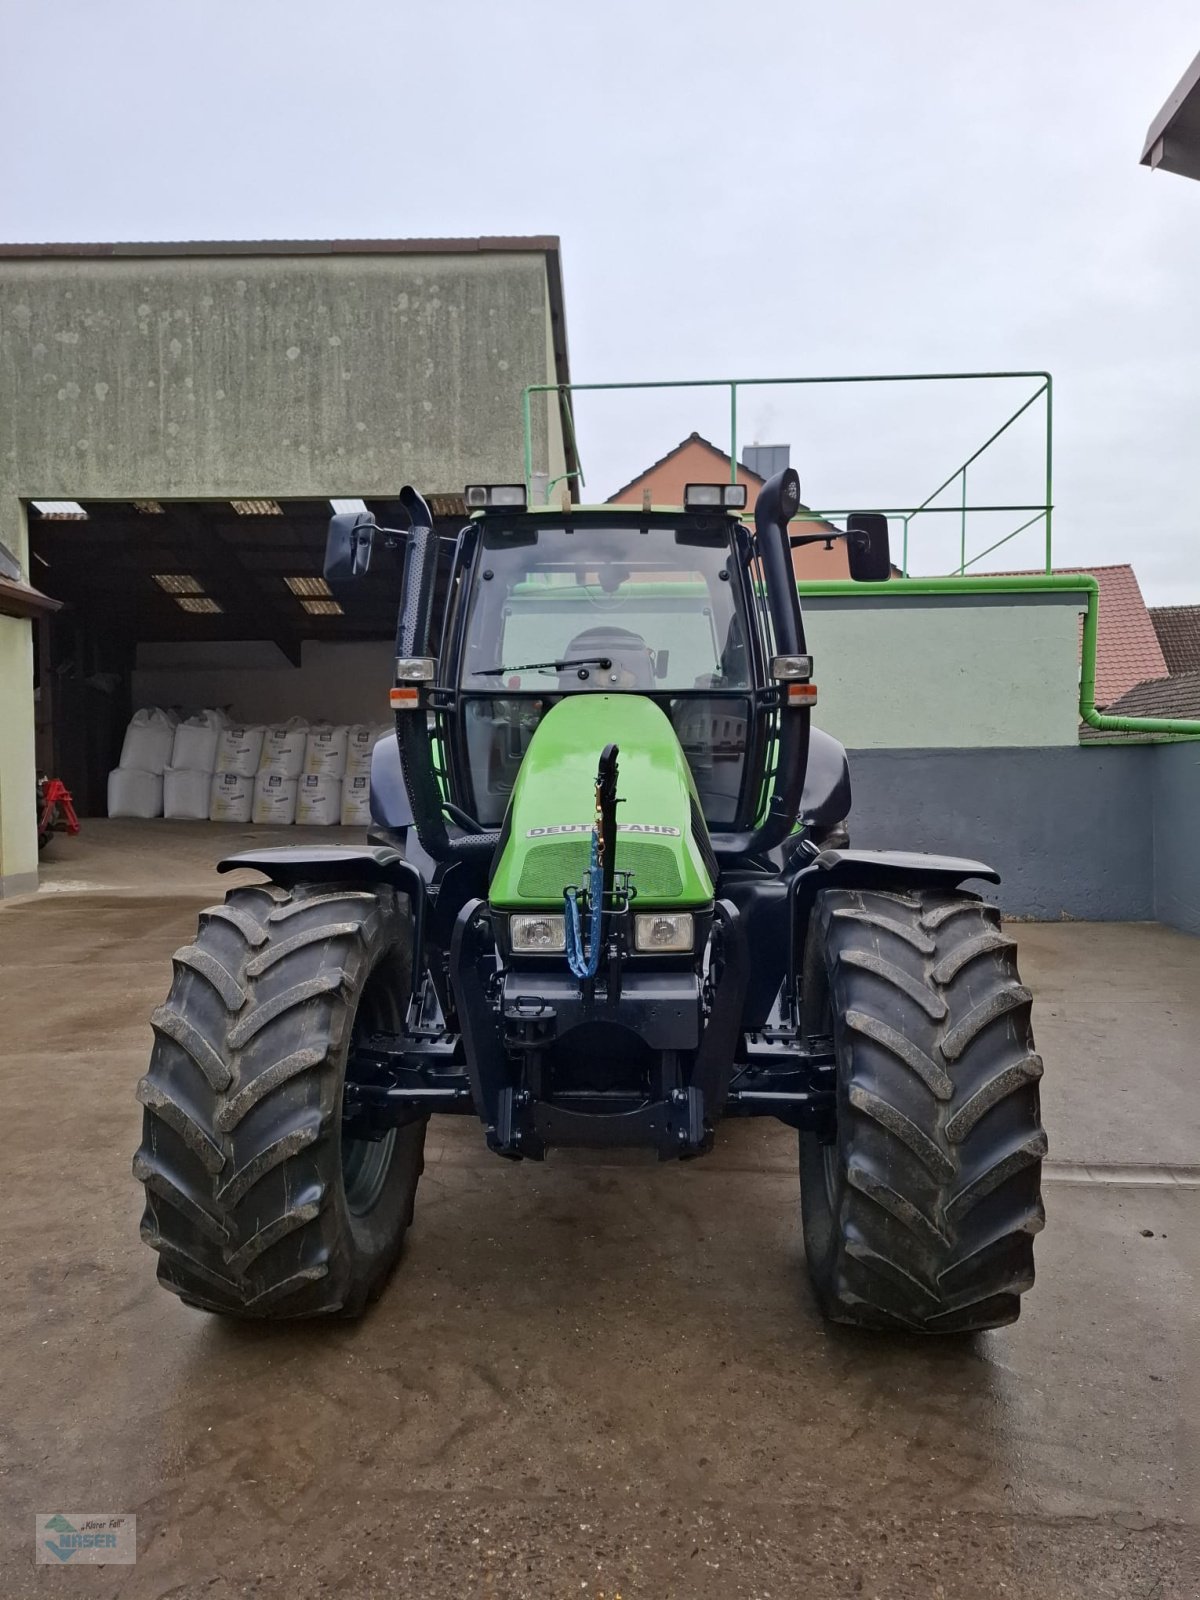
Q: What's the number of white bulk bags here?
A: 12